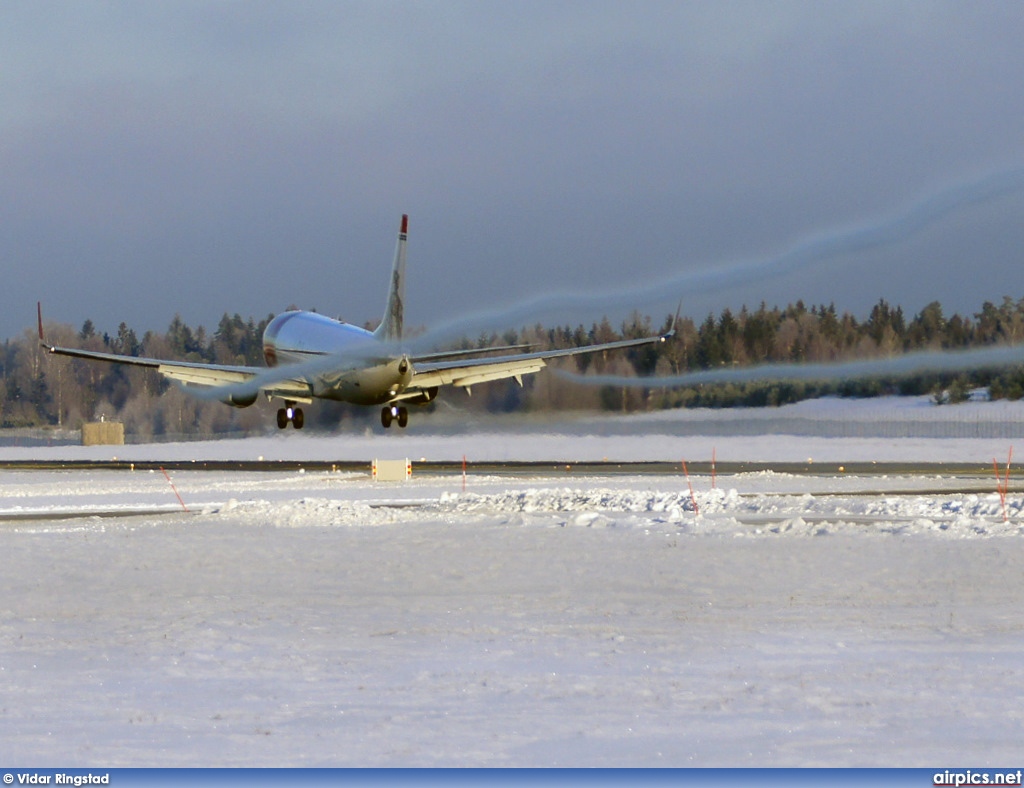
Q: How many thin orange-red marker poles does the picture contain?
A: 6